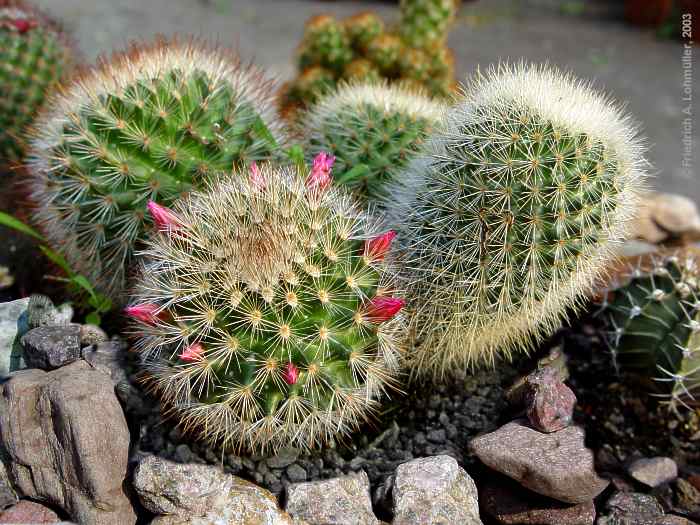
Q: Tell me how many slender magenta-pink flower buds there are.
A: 8